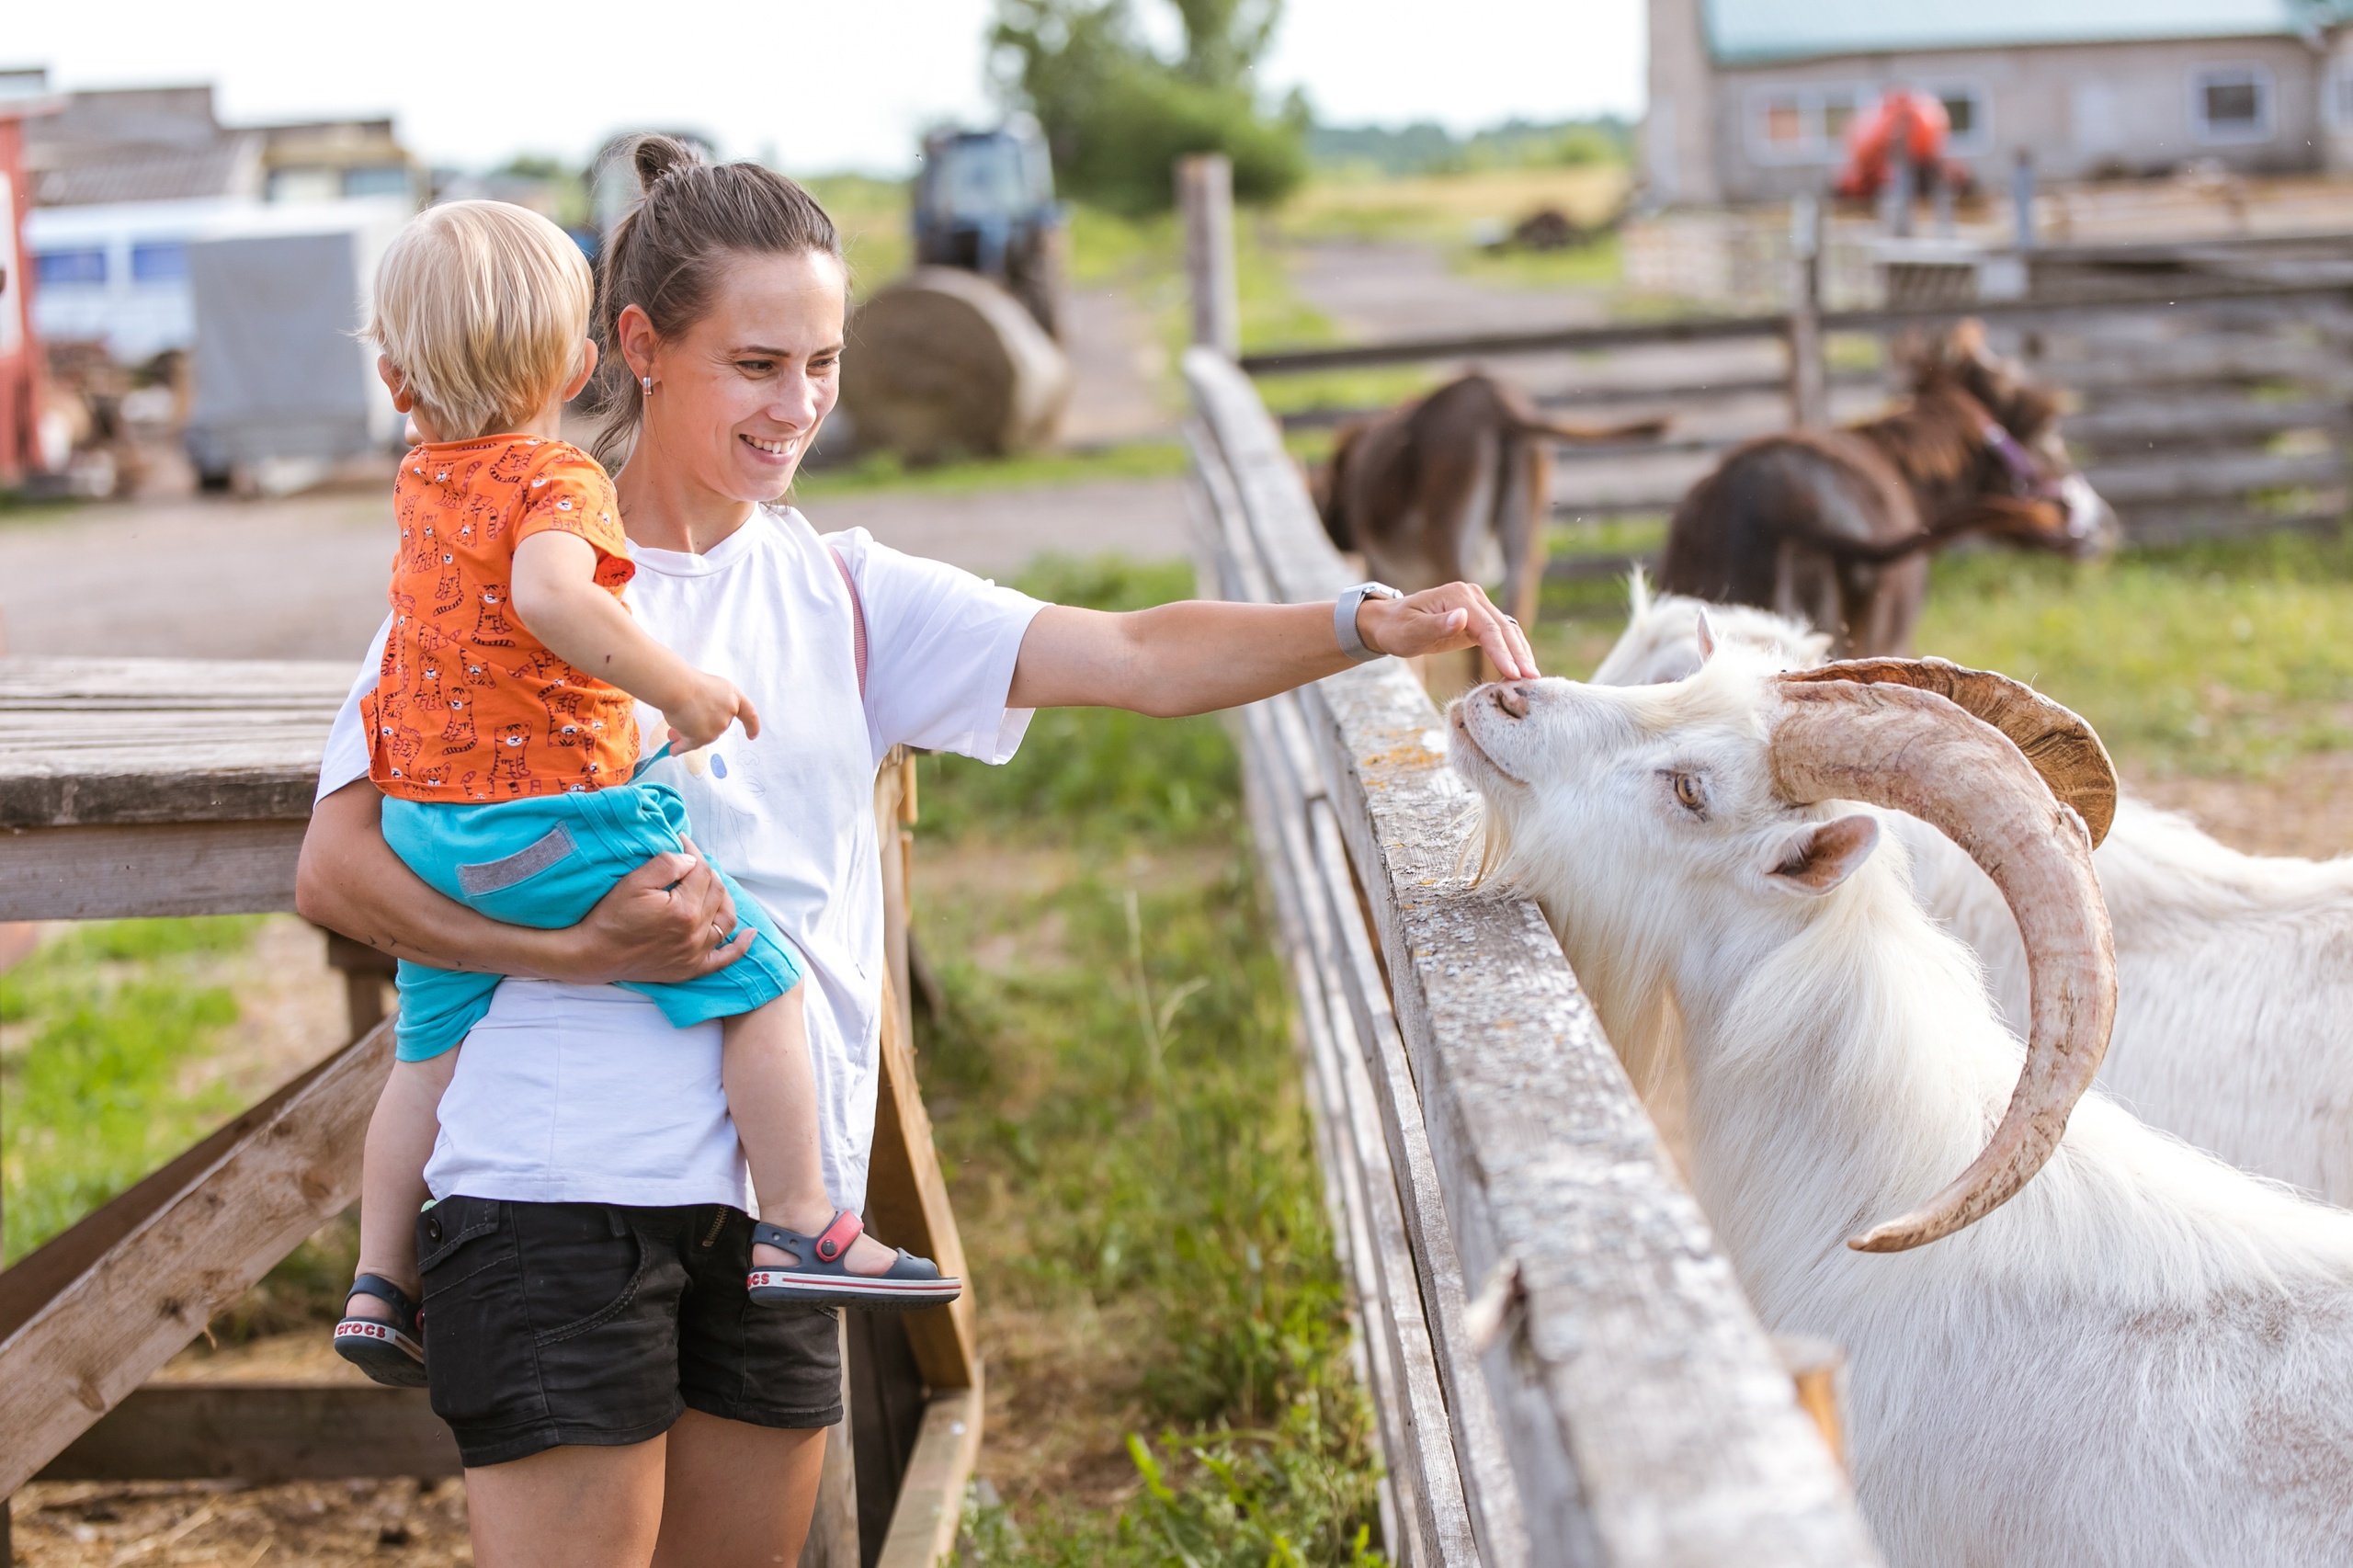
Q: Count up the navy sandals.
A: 2